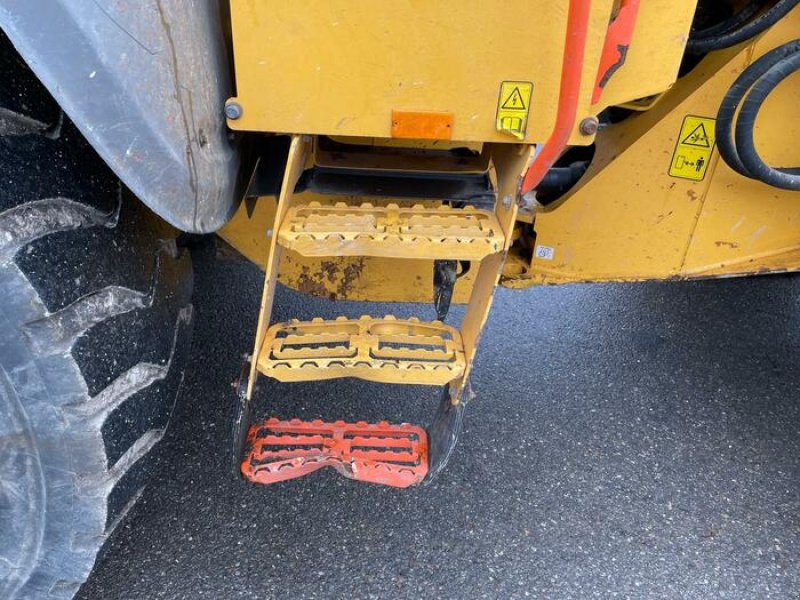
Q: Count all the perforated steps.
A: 3